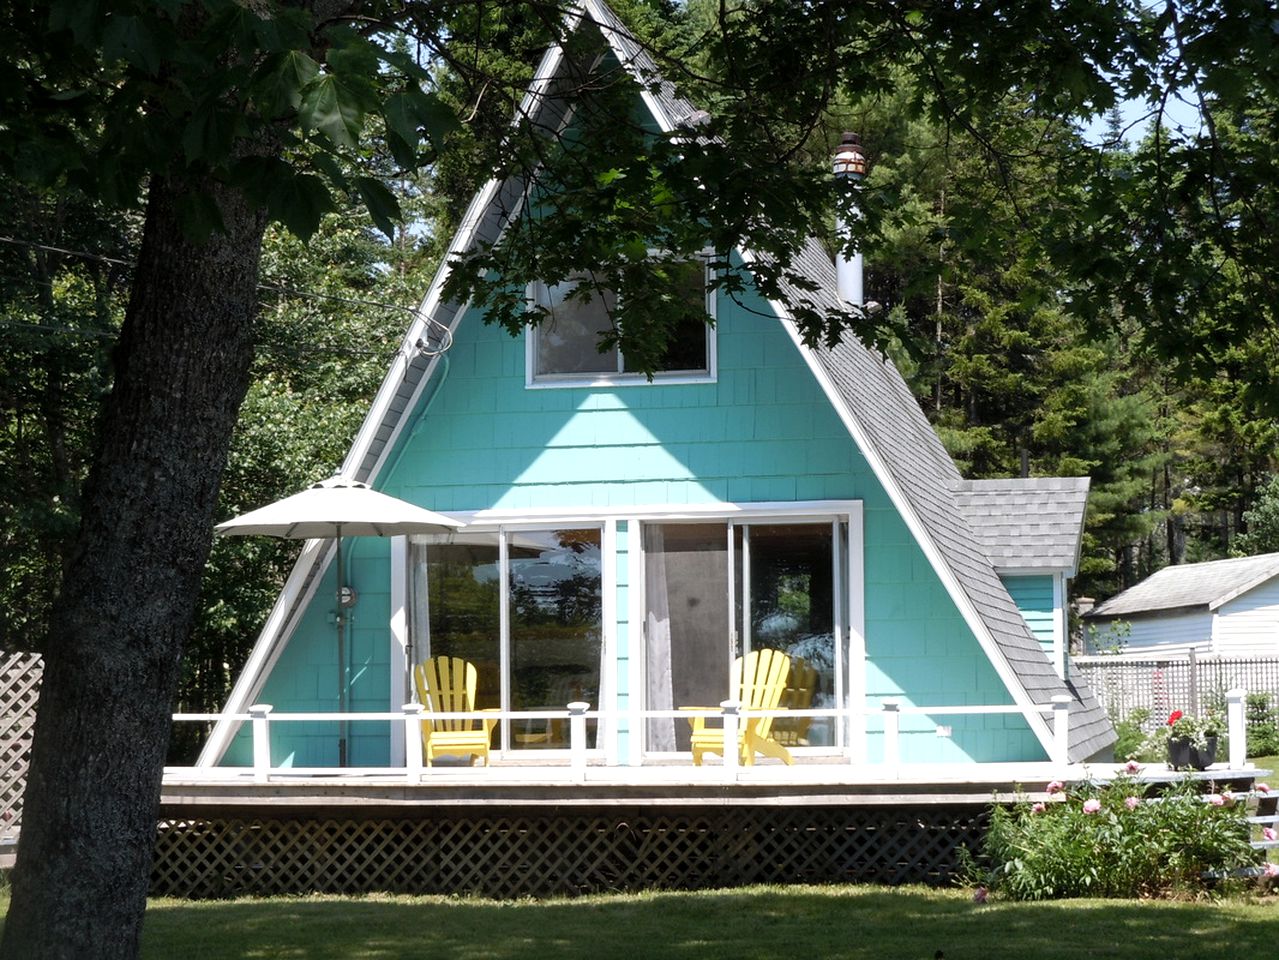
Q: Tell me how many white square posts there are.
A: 7